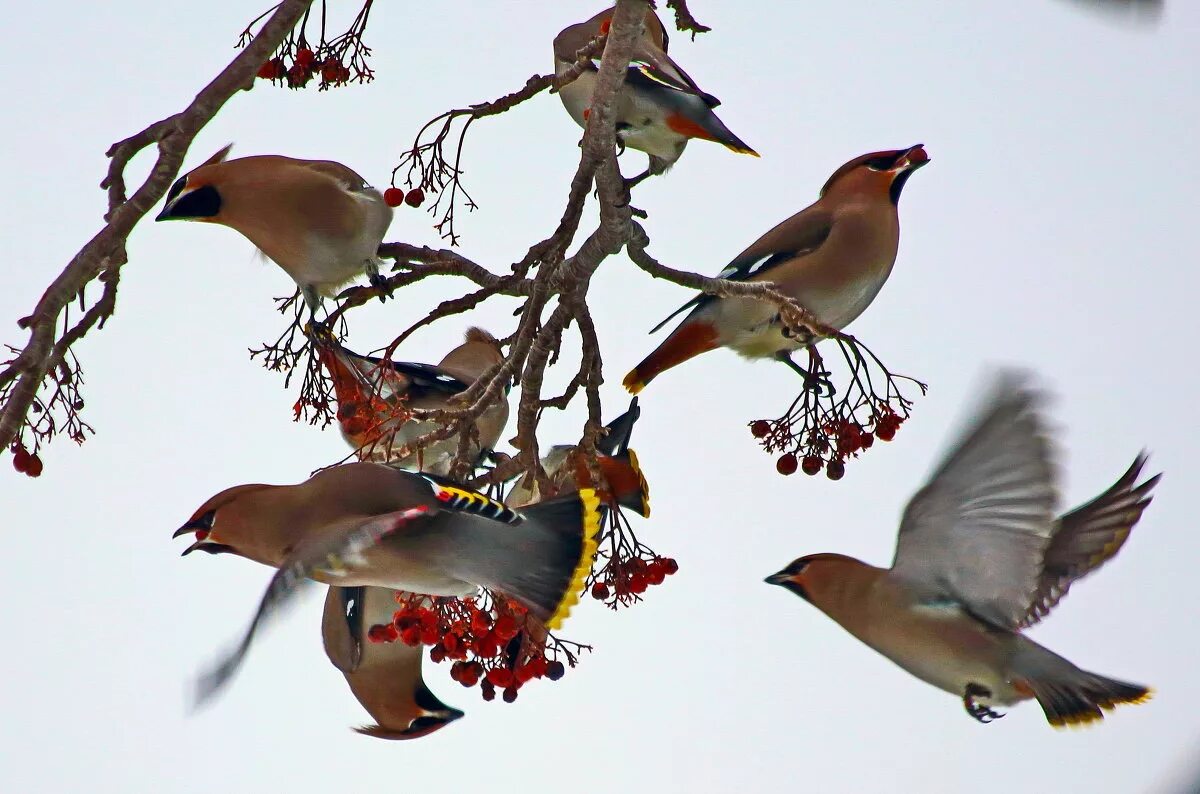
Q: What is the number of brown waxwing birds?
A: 8